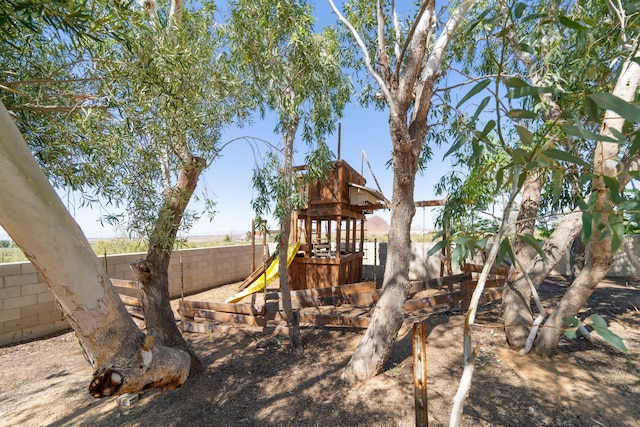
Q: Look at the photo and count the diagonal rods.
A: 1